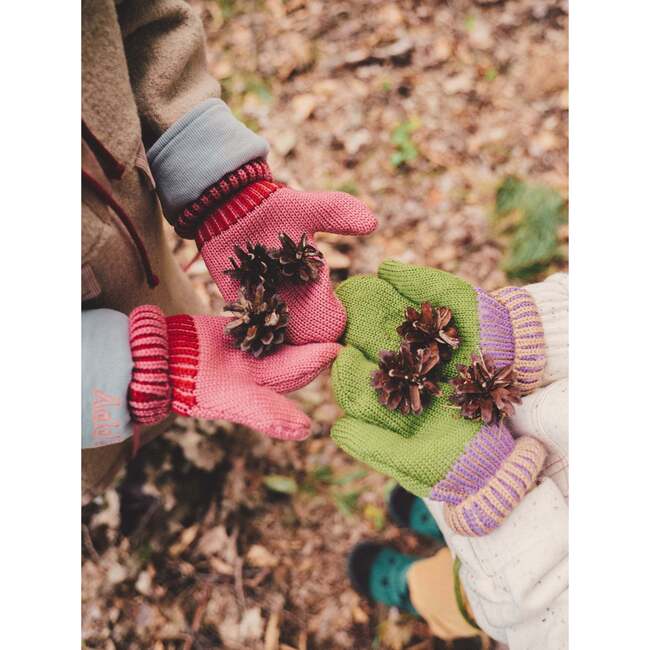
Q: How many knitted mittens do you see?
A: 4